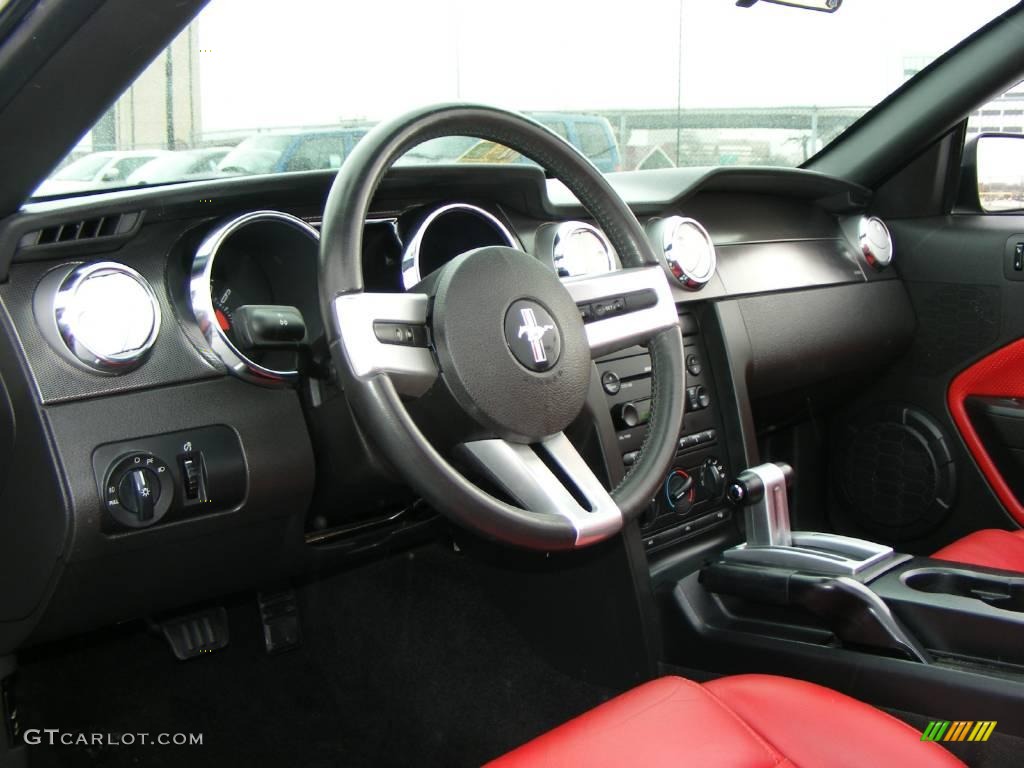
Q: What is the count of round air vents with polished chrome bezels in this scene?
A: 4